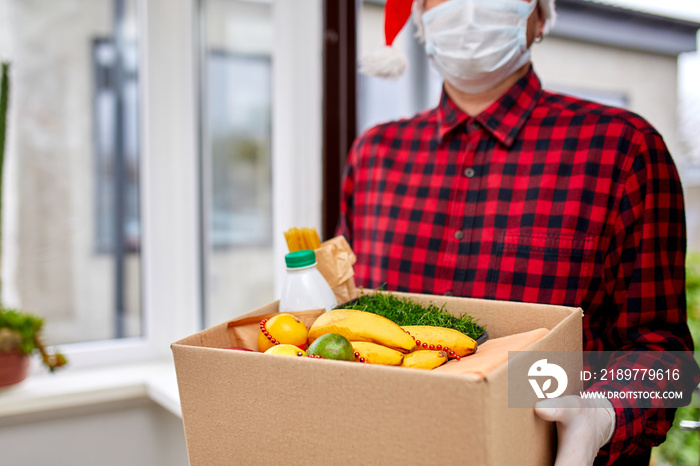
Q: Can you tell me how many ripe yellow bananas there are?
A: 4